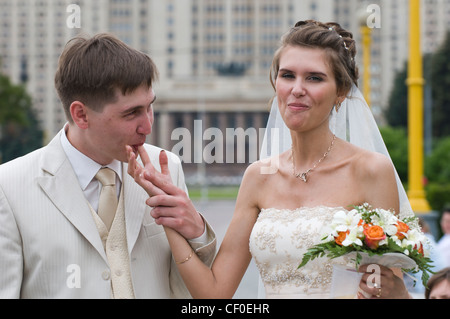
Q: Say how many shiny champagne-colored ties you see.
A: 1